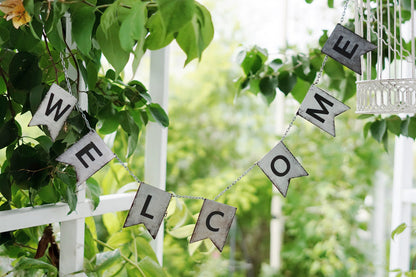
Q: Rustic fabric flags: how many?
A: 7